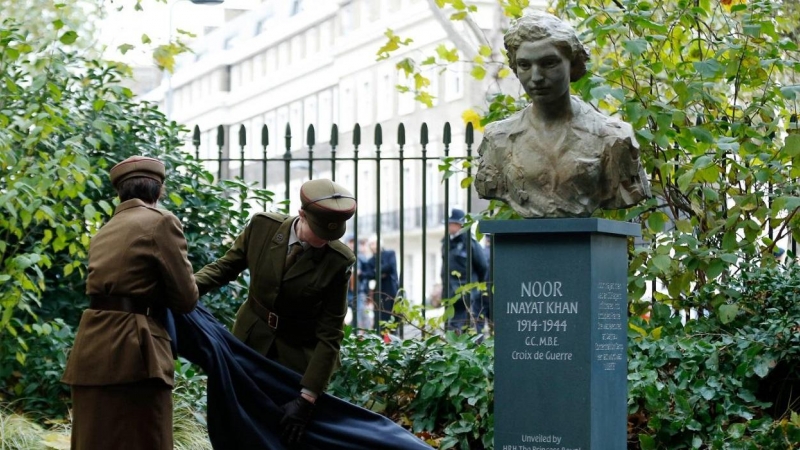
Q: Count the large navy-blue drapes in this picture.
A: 1